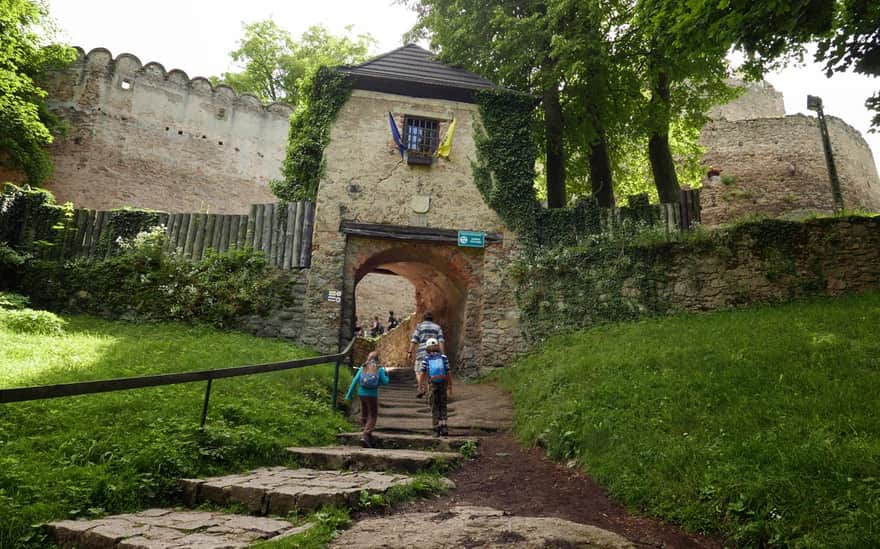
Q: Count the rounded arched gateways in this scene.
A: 1